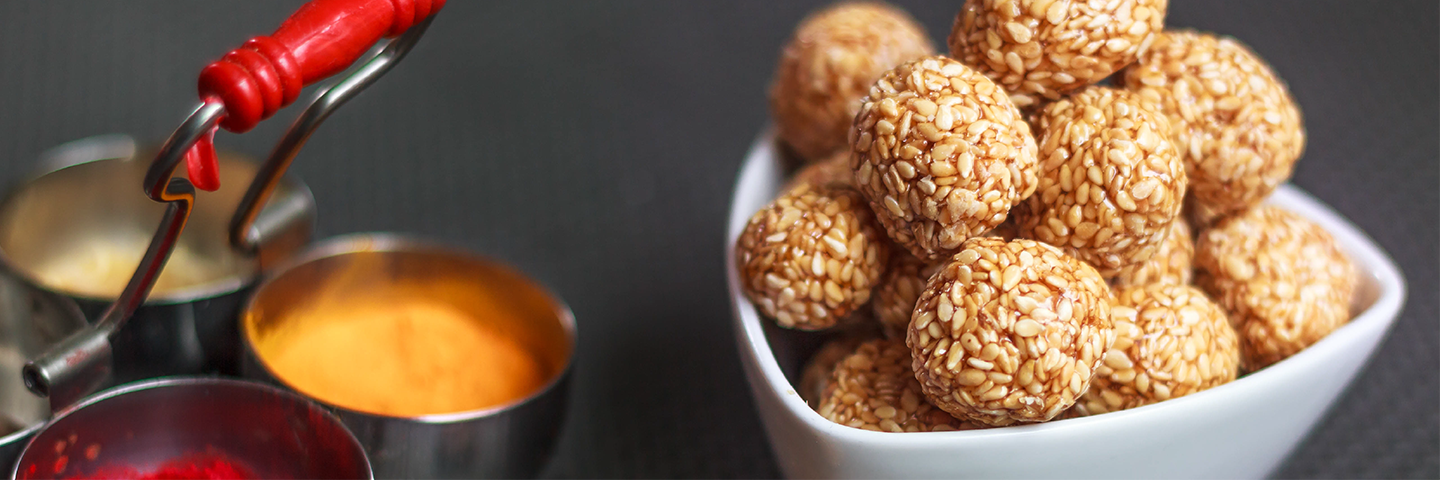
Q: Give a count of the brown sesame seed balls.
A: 14